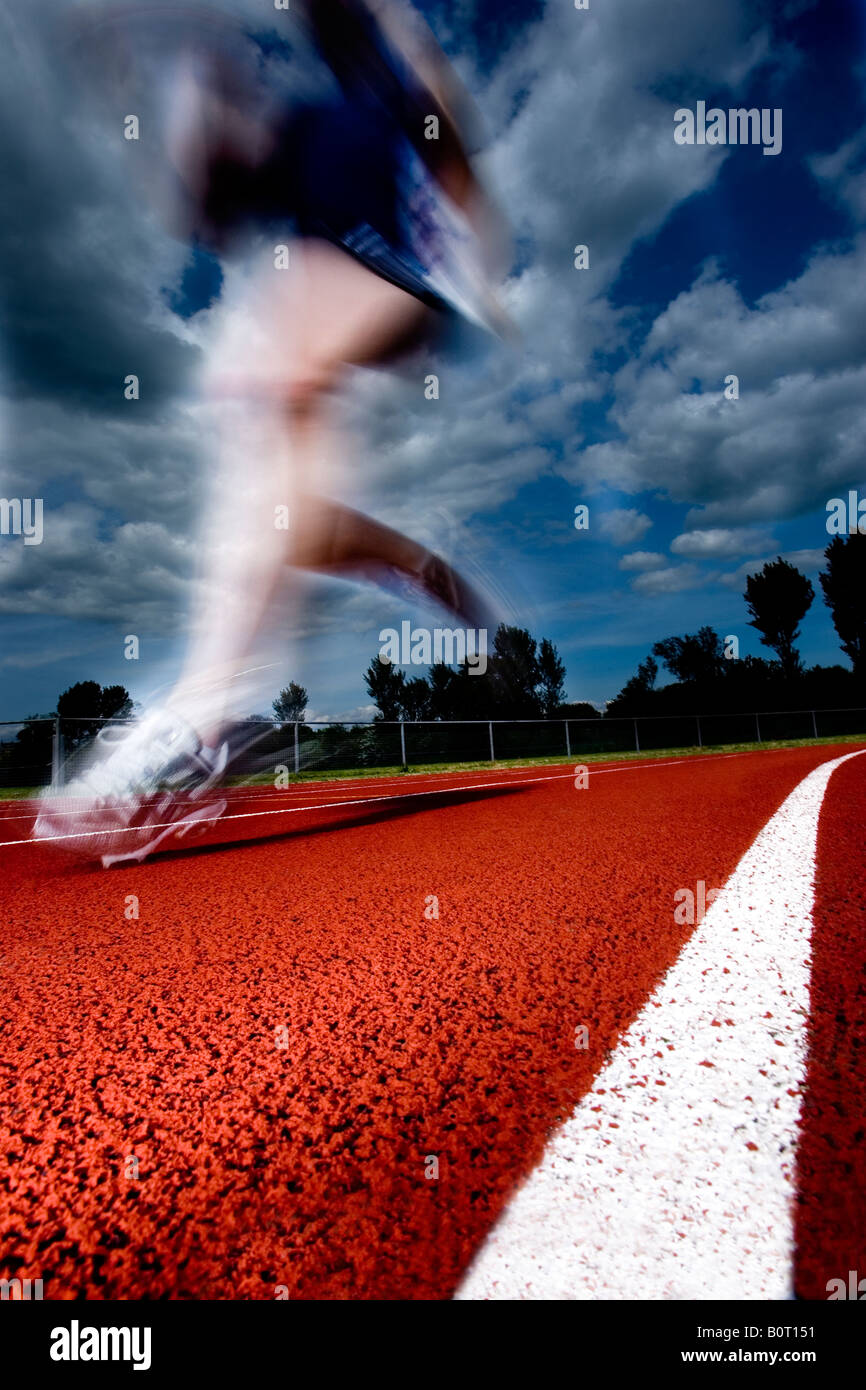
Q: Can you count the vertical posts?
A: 9